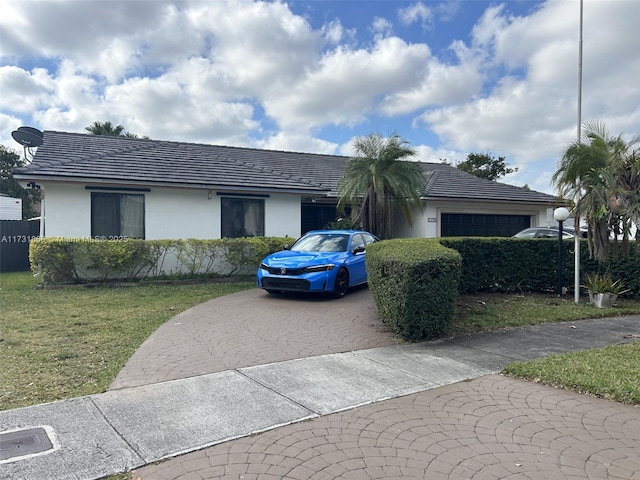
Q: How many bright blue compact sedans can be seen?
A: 1